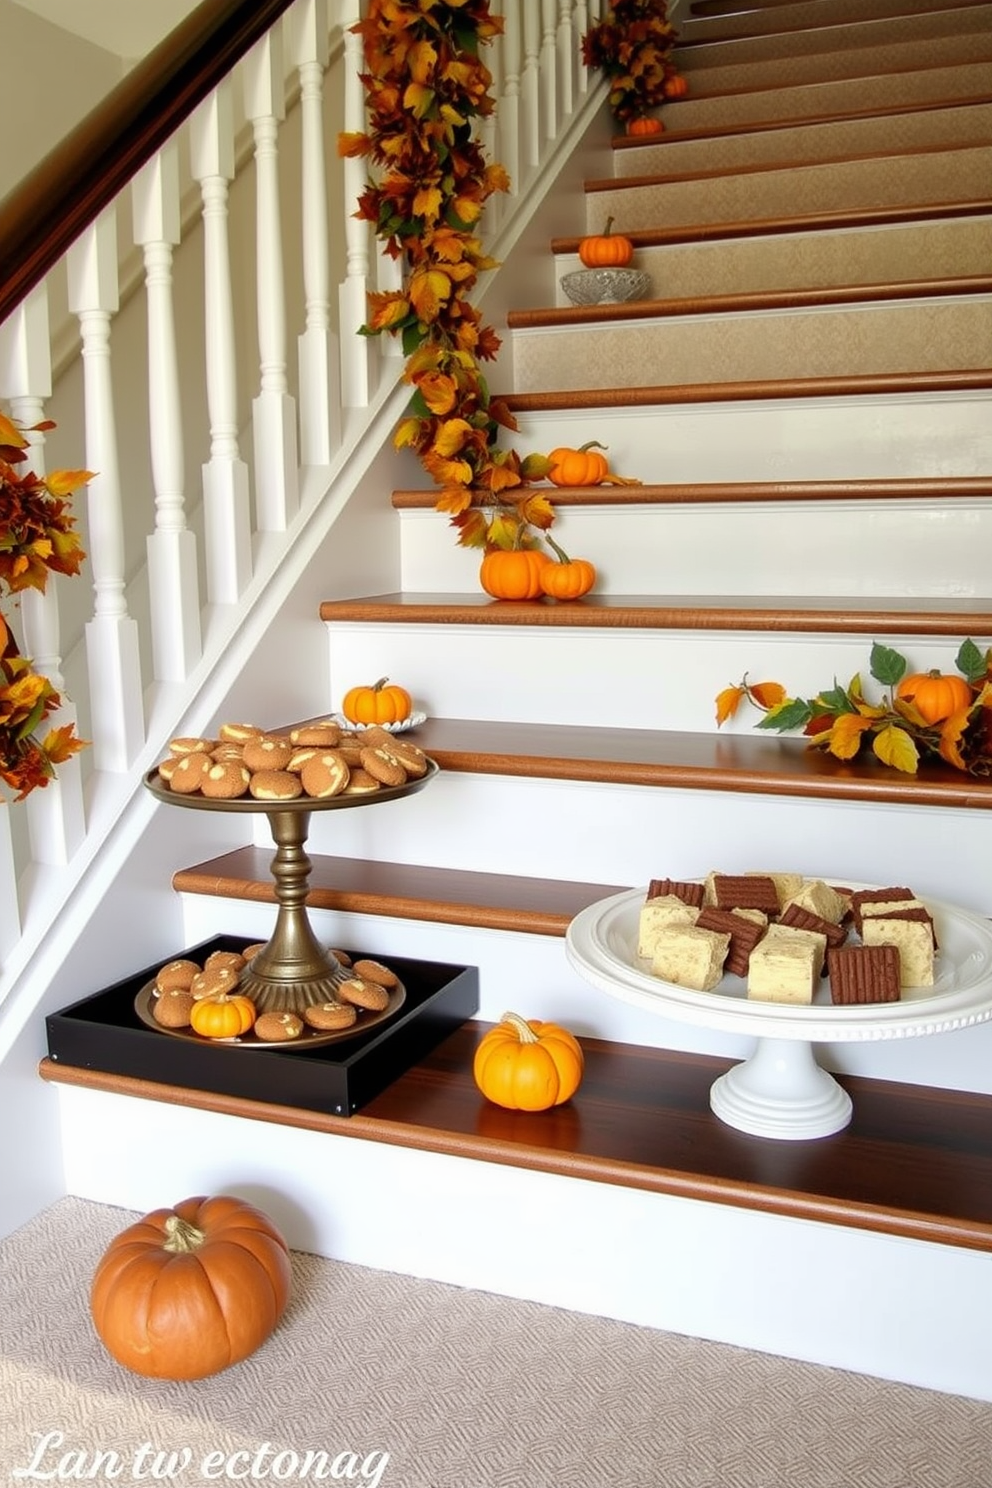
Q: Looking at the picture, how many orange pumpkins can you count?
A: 11